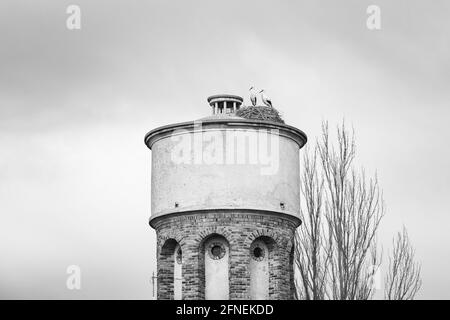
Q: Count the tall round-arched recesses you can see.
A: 3